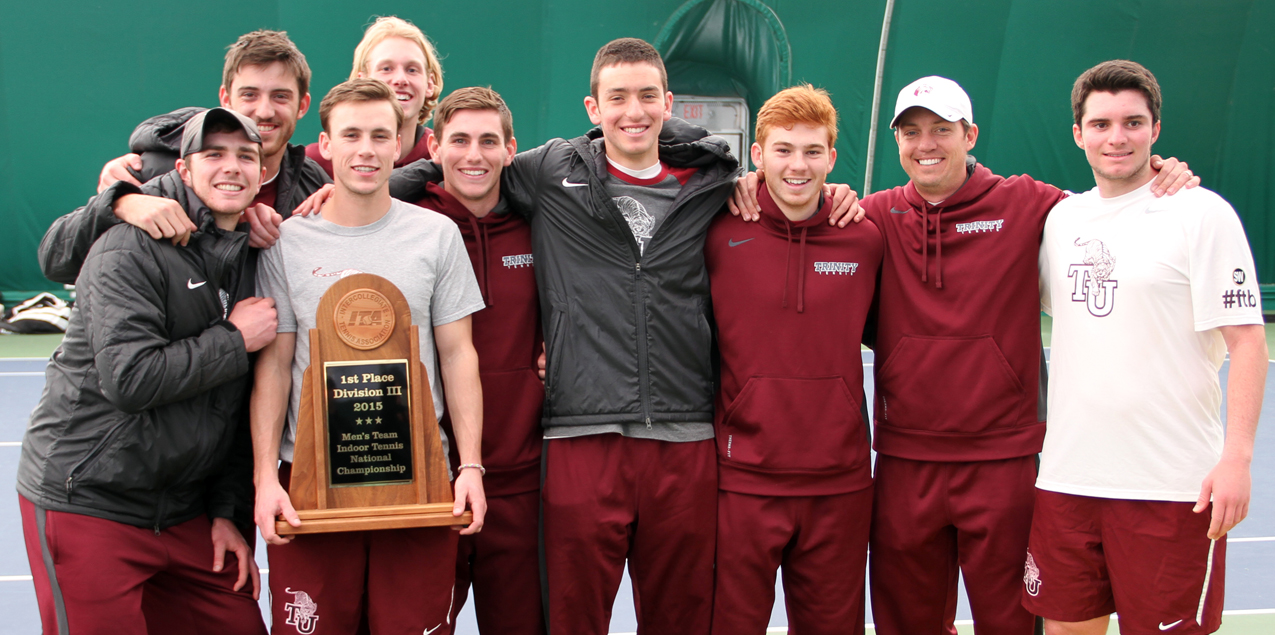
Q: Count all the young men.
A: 9